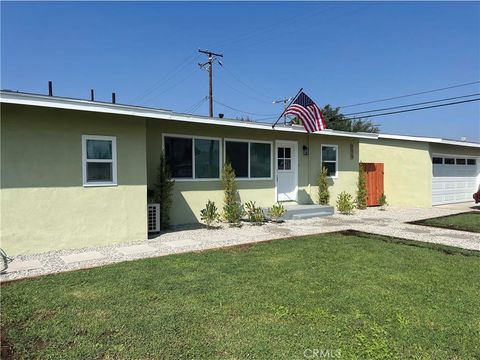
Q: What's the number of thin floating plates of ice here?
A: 0